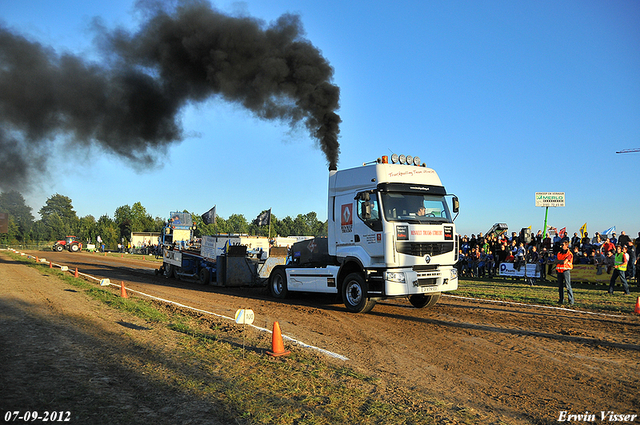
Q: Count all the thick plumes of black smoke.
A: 1